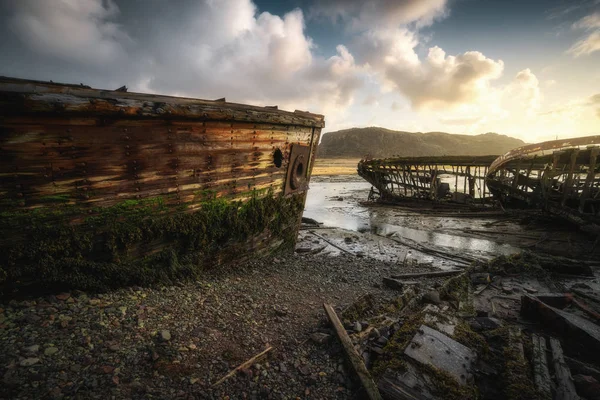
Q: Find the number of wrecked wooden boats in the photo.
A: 3